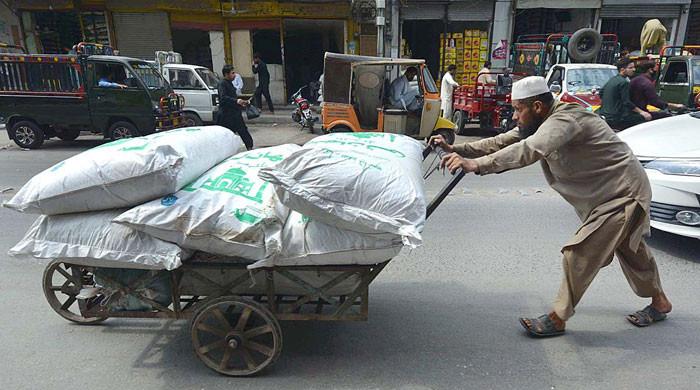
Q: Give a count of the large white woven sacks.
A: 5